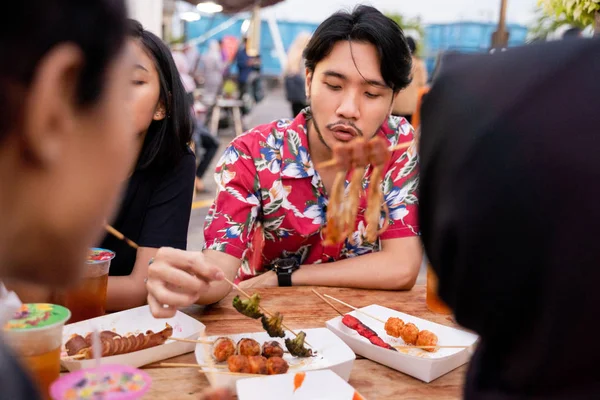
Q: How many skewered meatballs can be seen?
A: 9